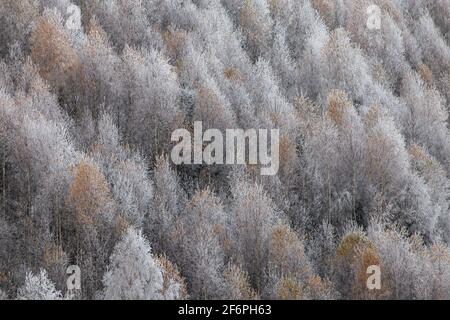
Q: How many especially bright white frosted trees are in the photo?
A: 2